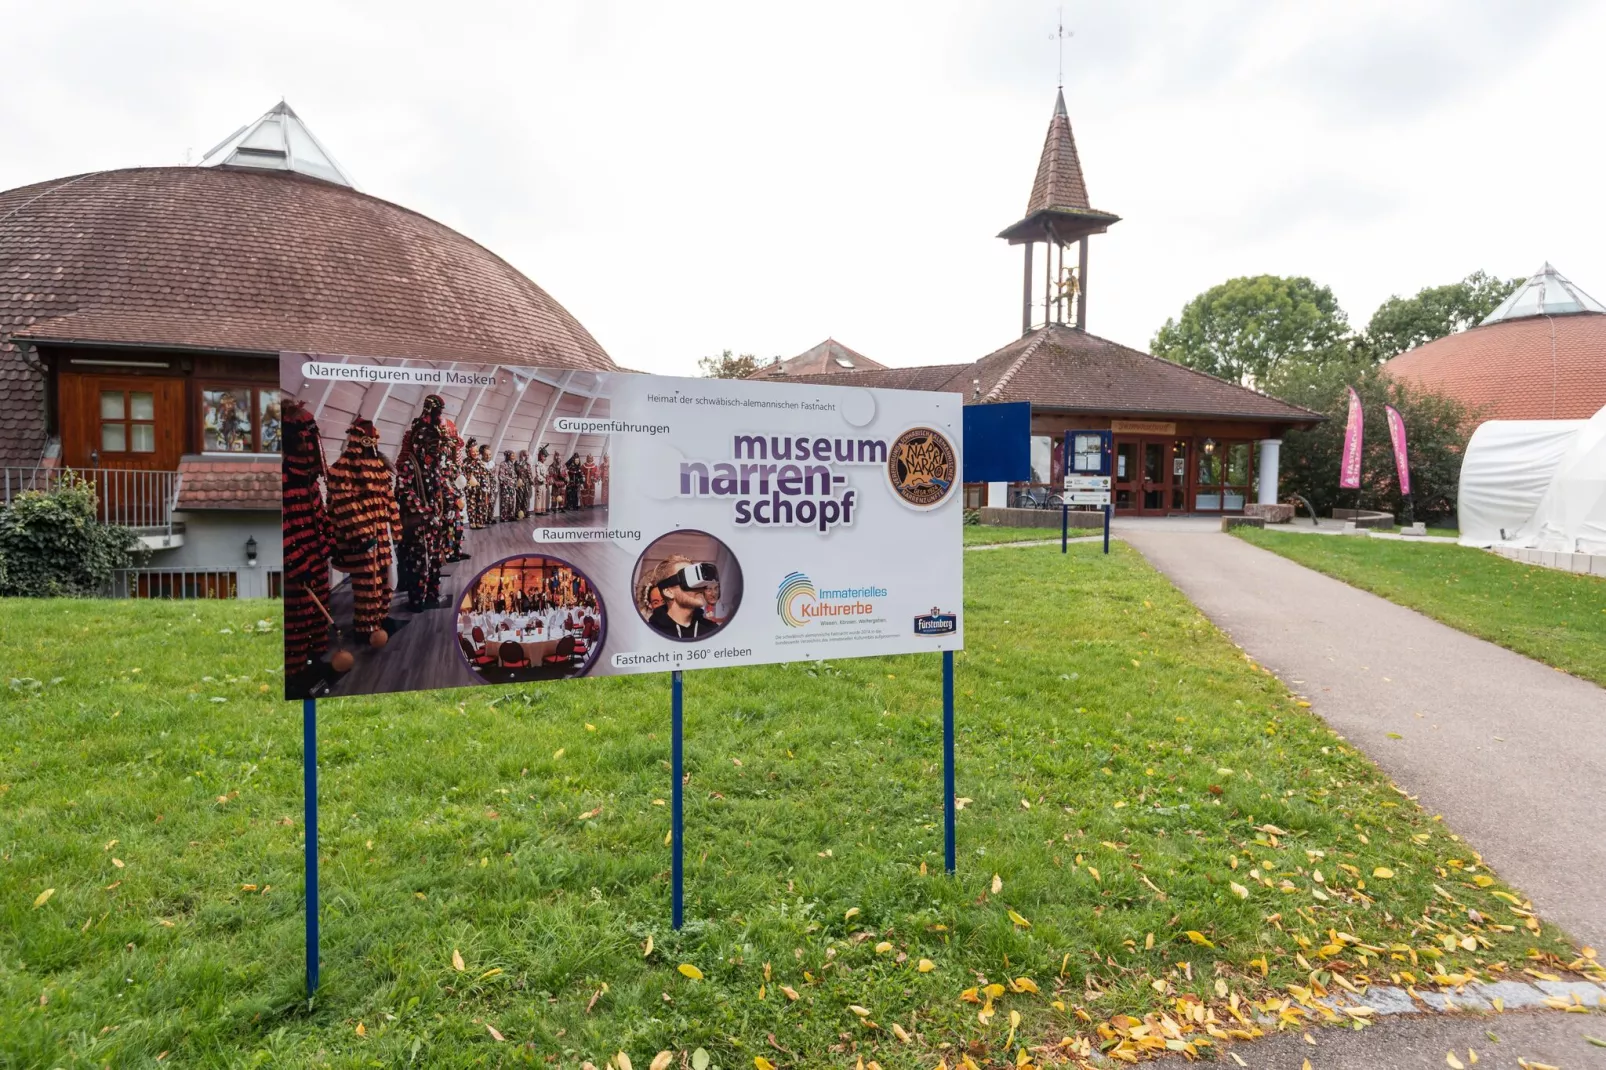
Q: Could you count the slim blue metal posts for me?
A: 5